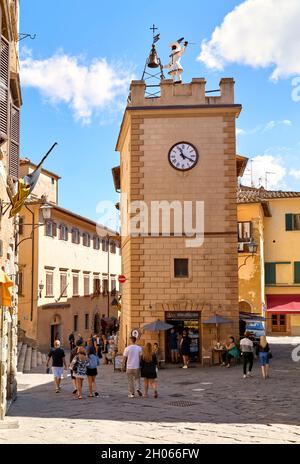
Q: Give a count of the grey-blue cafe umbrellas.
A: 2